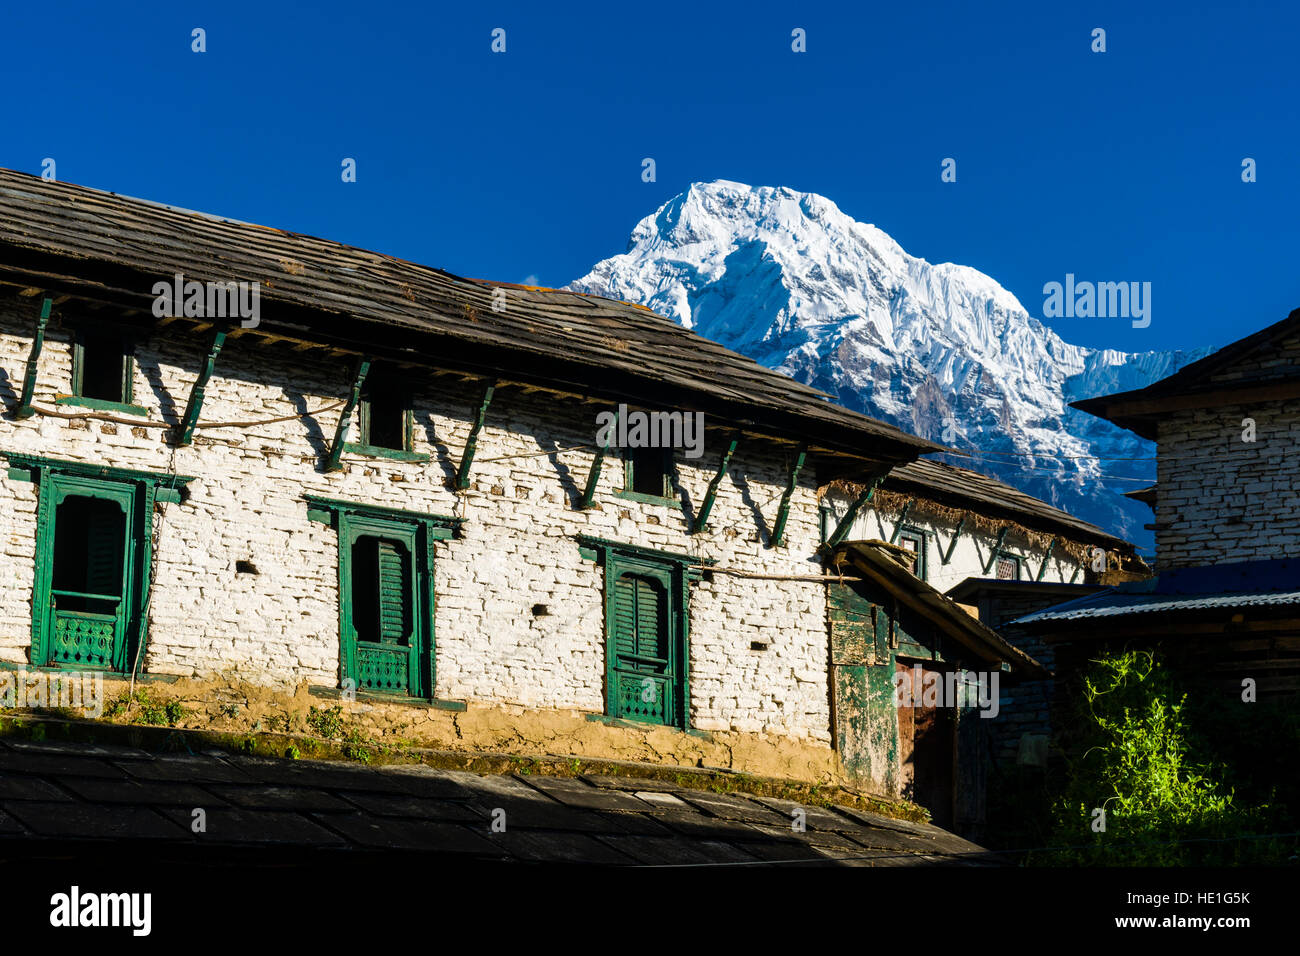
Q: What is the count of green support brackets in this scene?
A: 13